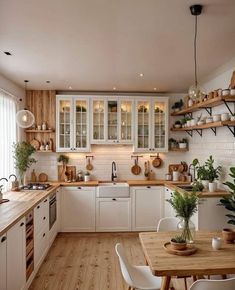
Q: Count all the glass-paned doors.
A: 7